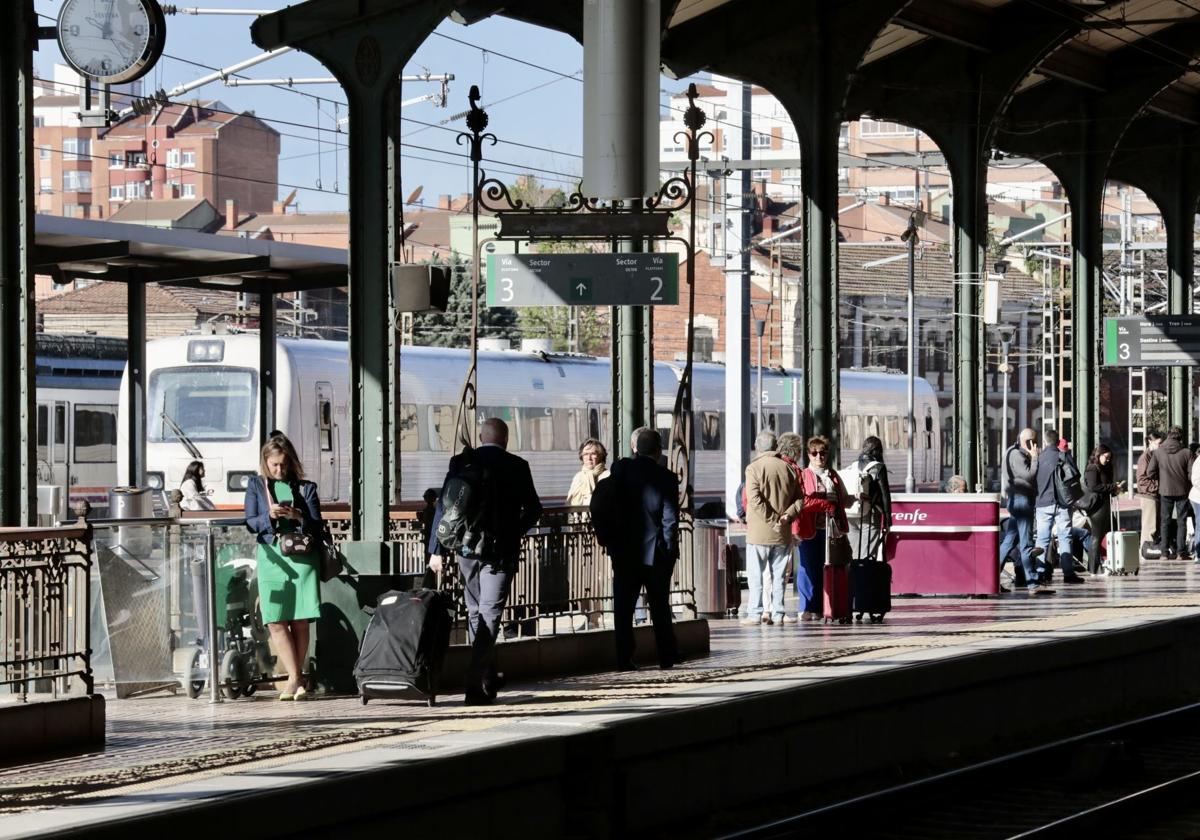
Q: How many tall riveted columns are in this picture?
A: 7